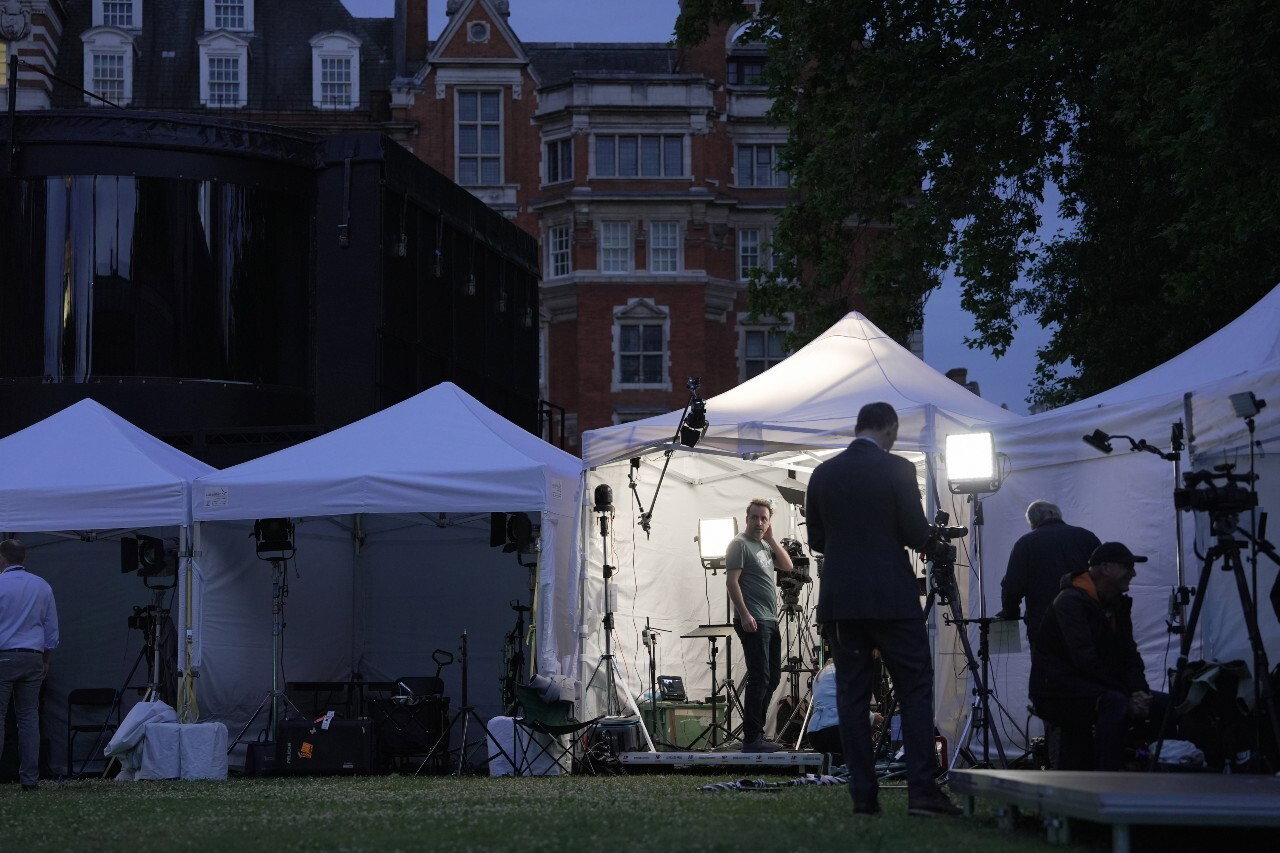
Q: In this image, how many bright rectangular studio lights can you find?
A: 2